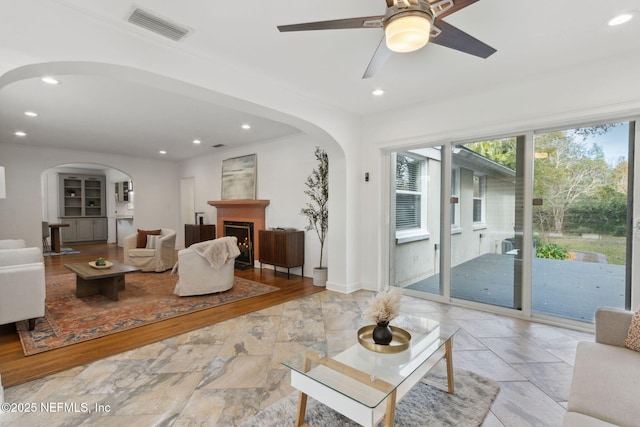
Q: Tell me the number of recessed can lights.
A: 8